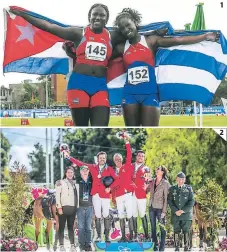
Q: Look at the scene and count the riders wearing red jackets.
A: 3